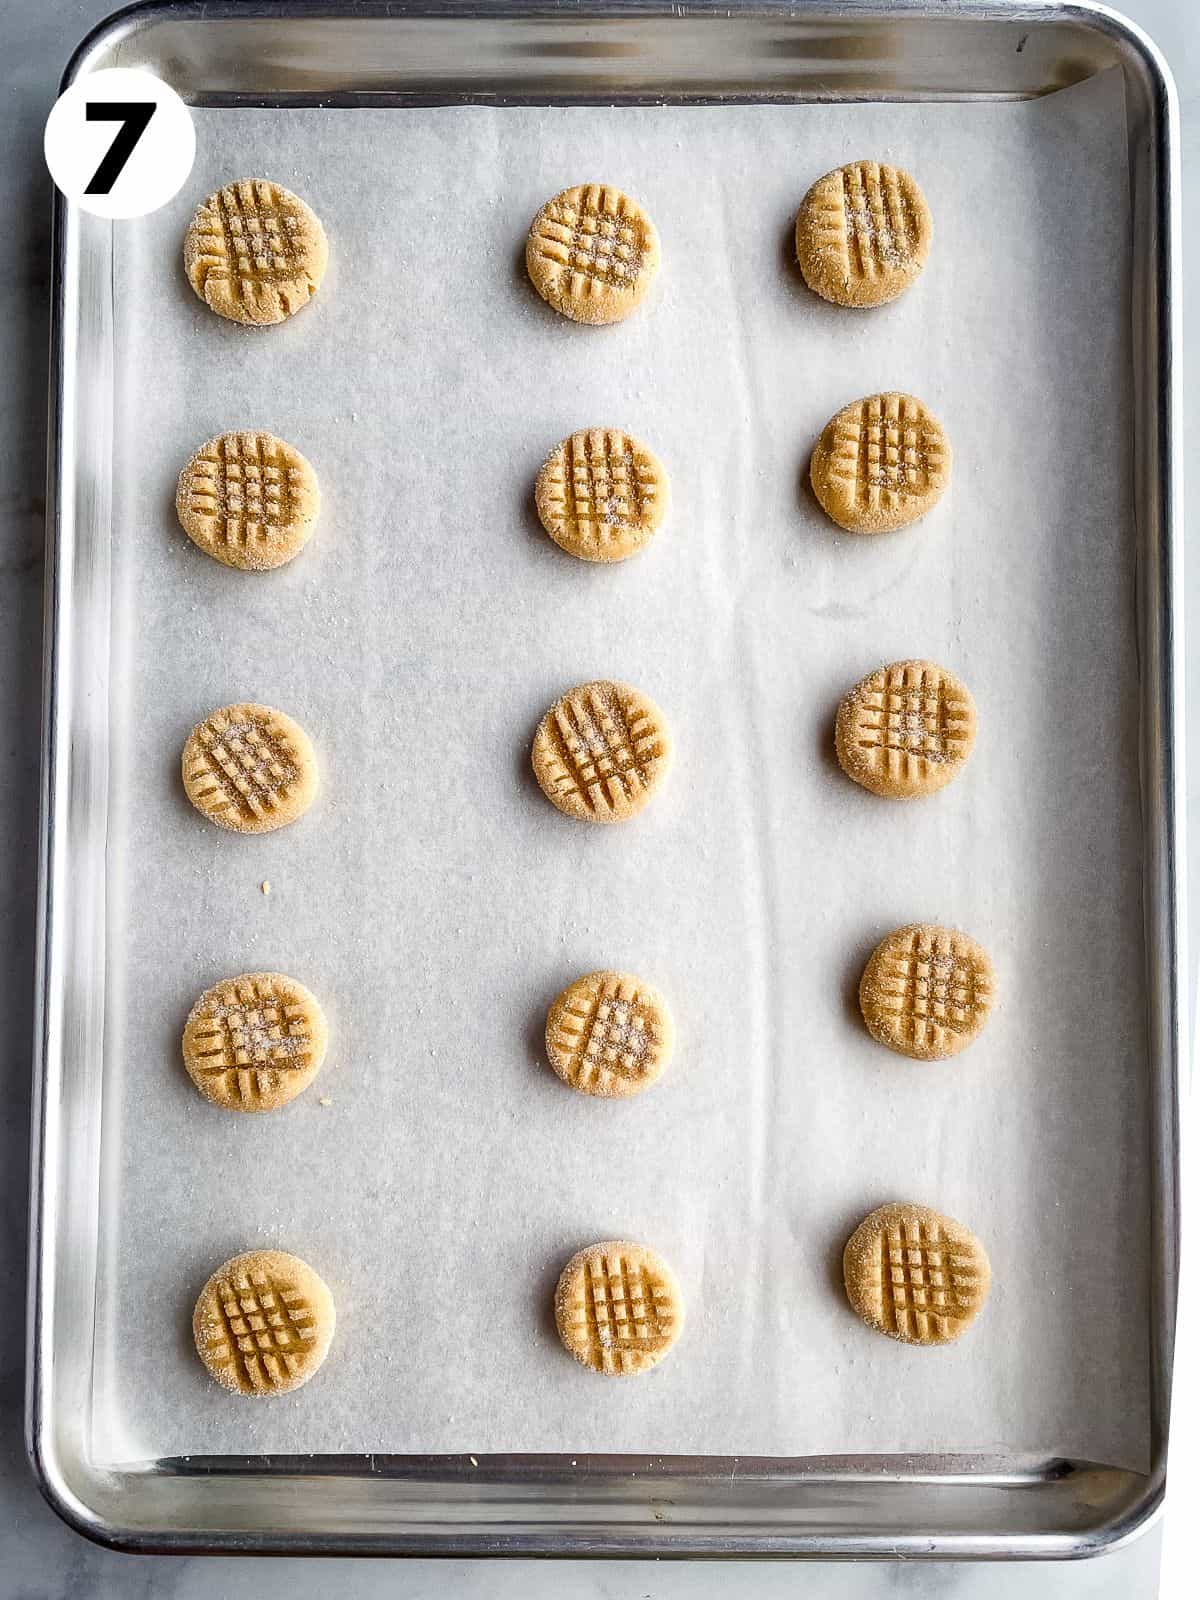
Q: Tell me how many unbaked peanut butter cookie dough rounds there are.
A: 15